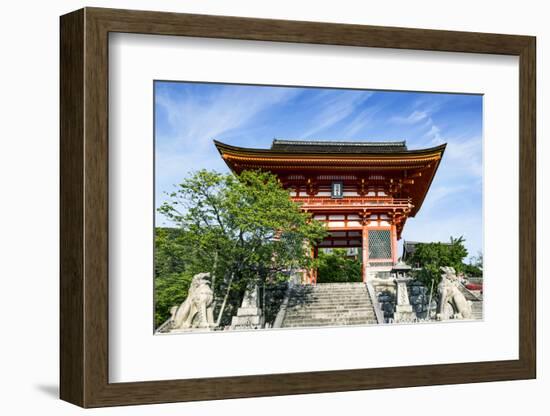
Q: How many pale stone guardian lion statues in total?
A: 2